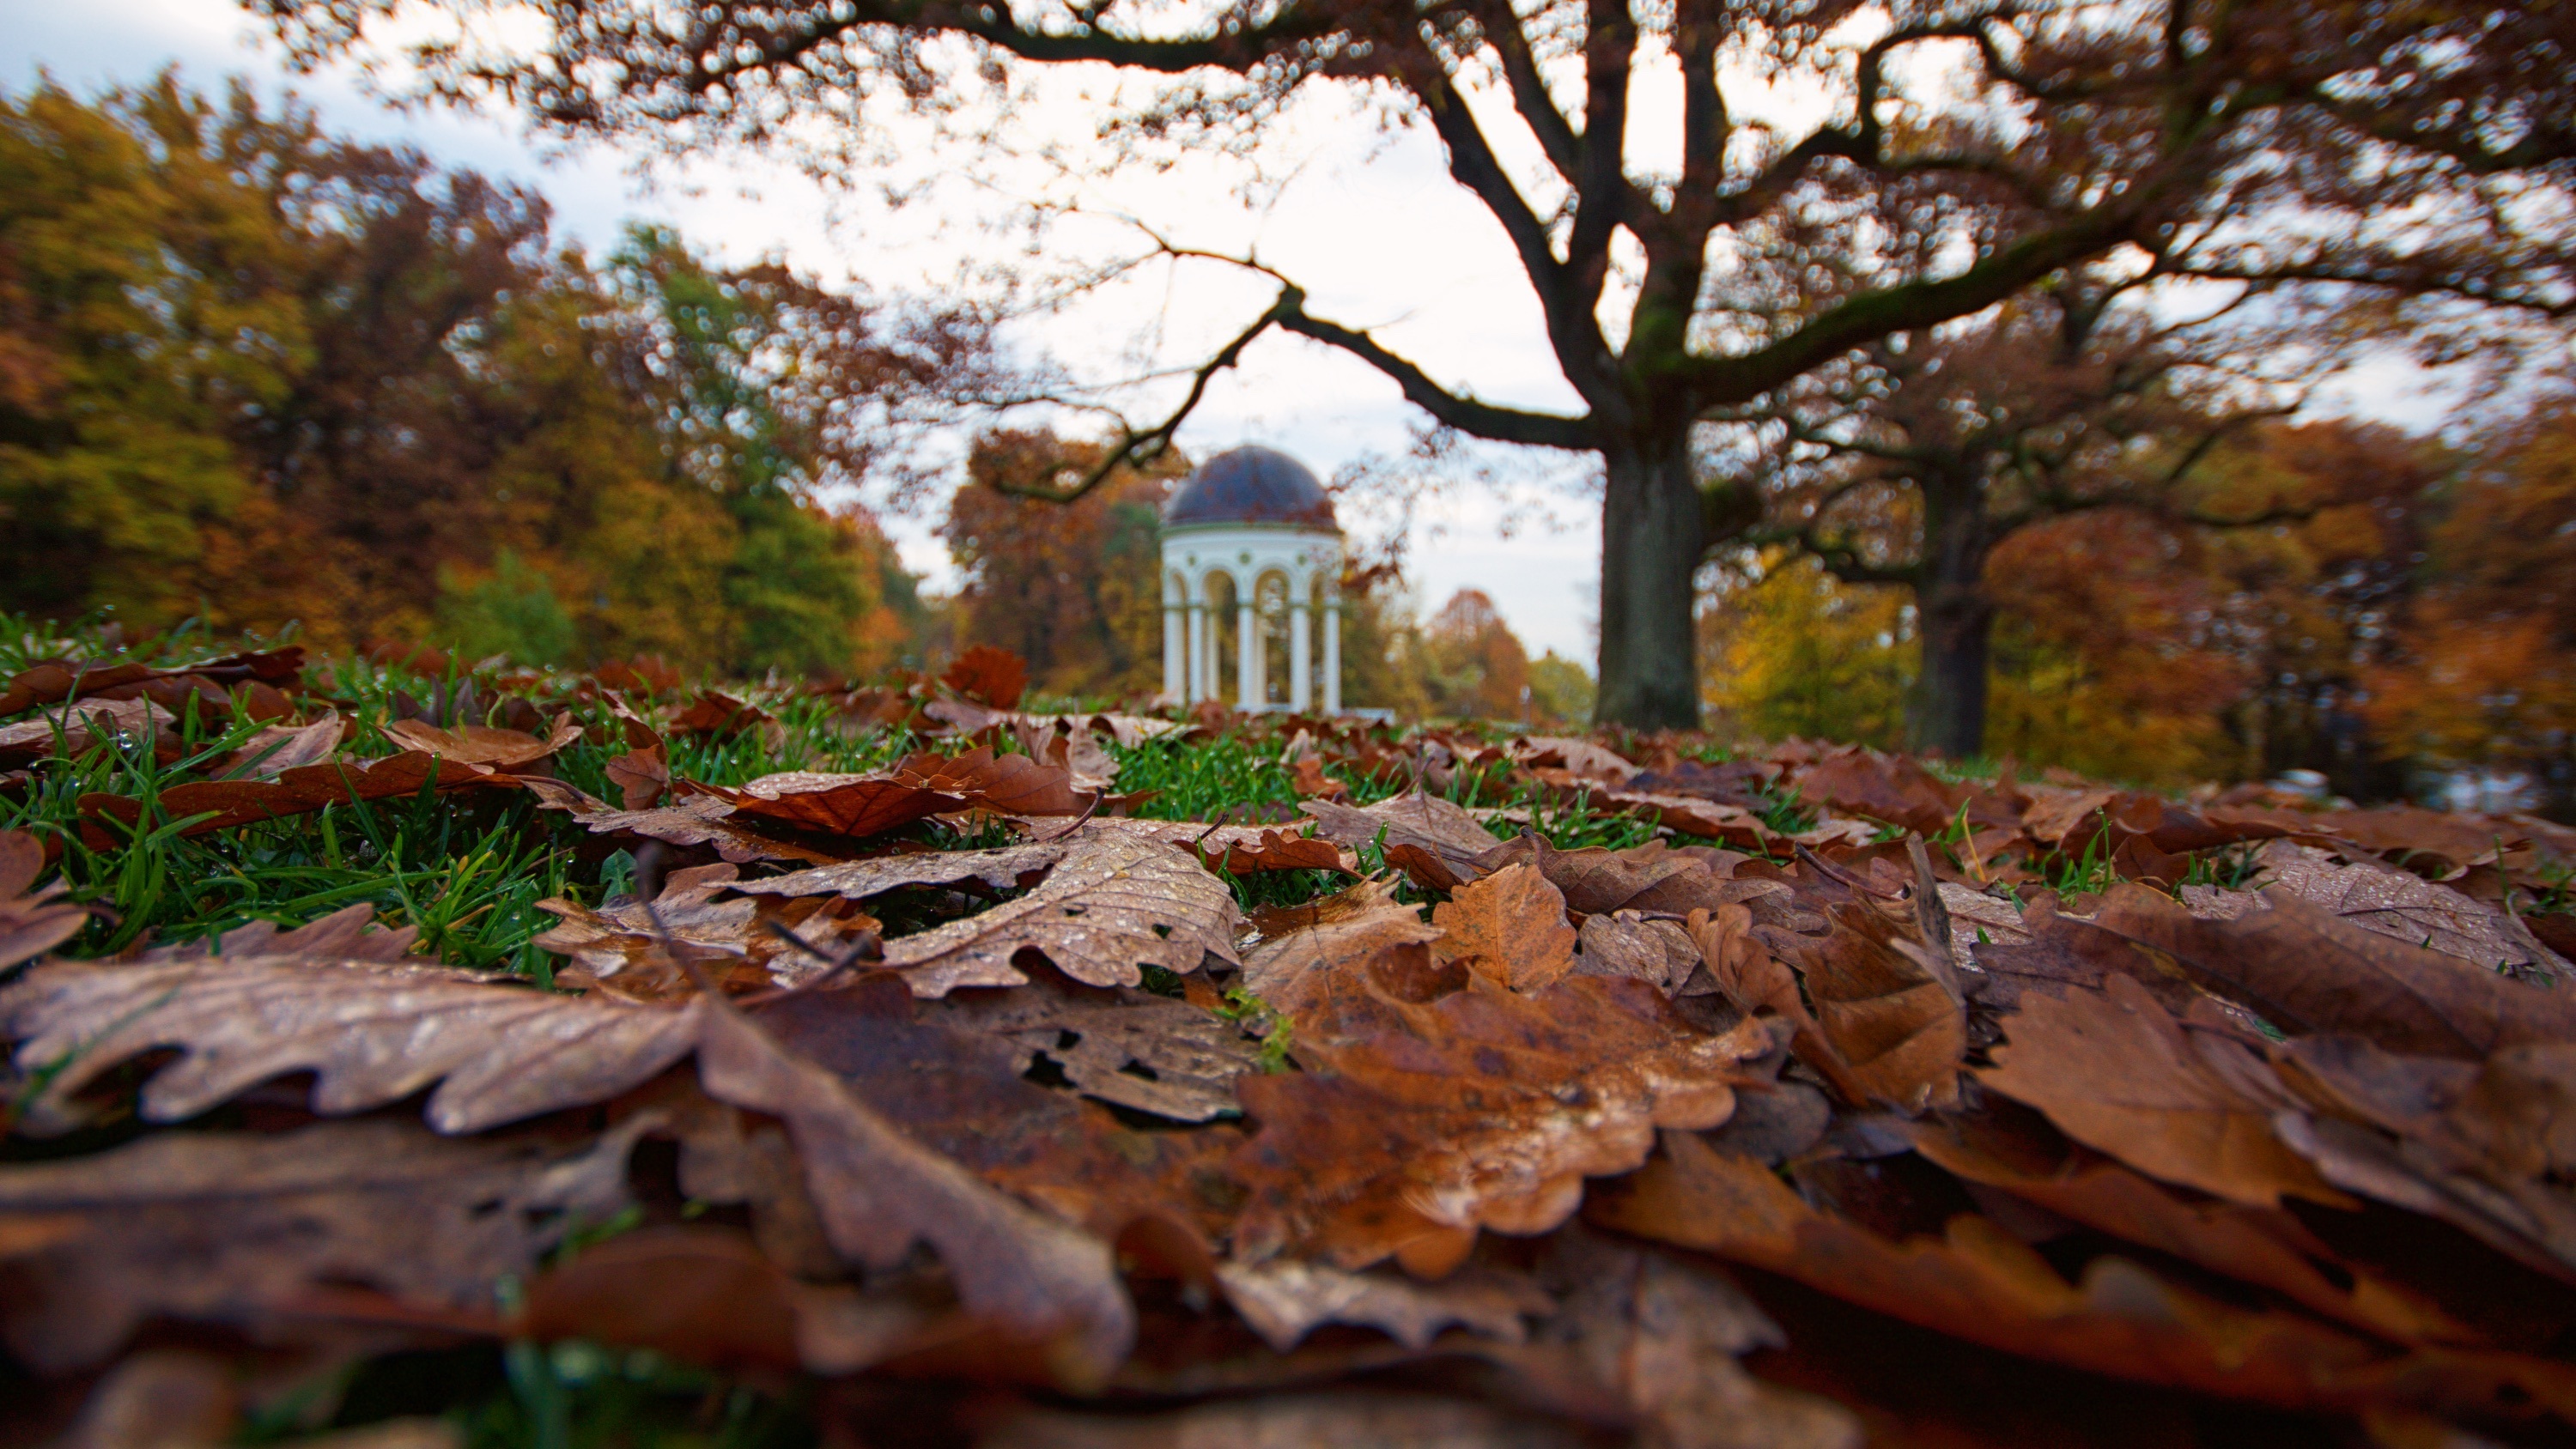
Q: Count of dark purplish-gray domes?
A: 1